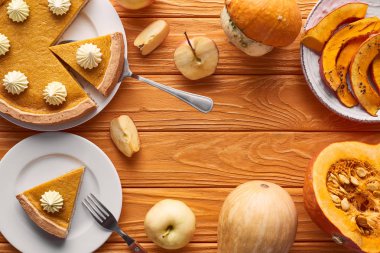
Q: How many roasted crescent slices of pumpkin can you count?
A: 5